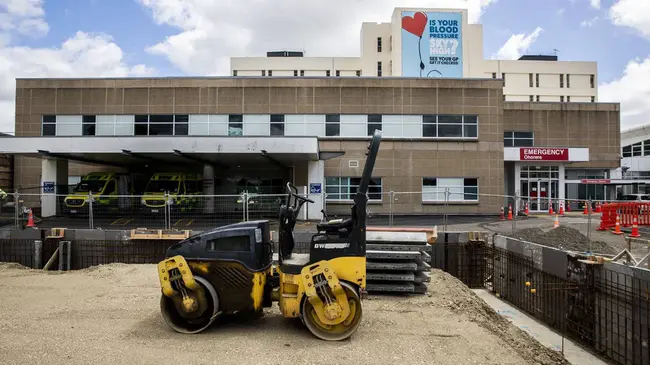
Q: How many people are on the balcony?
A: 0